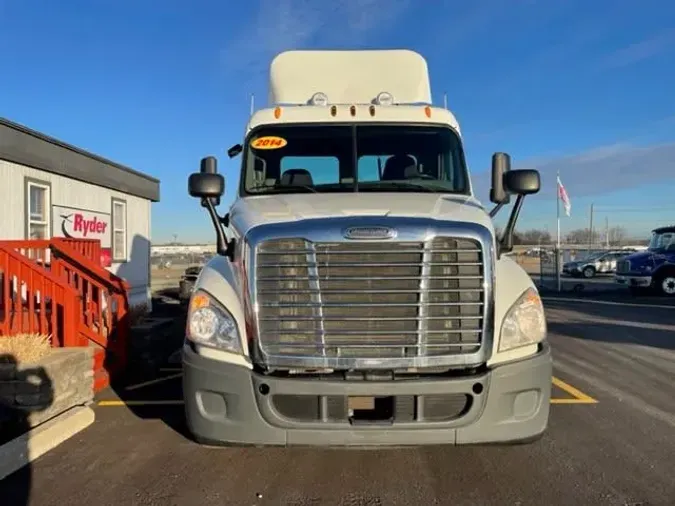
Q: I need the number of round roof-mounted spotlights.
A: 2